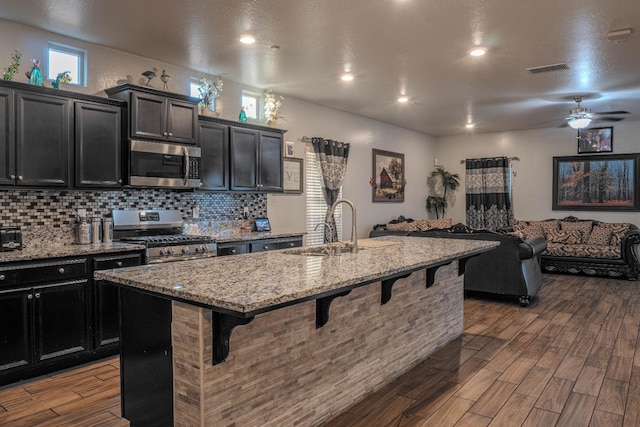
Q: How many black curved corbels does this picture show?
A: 5